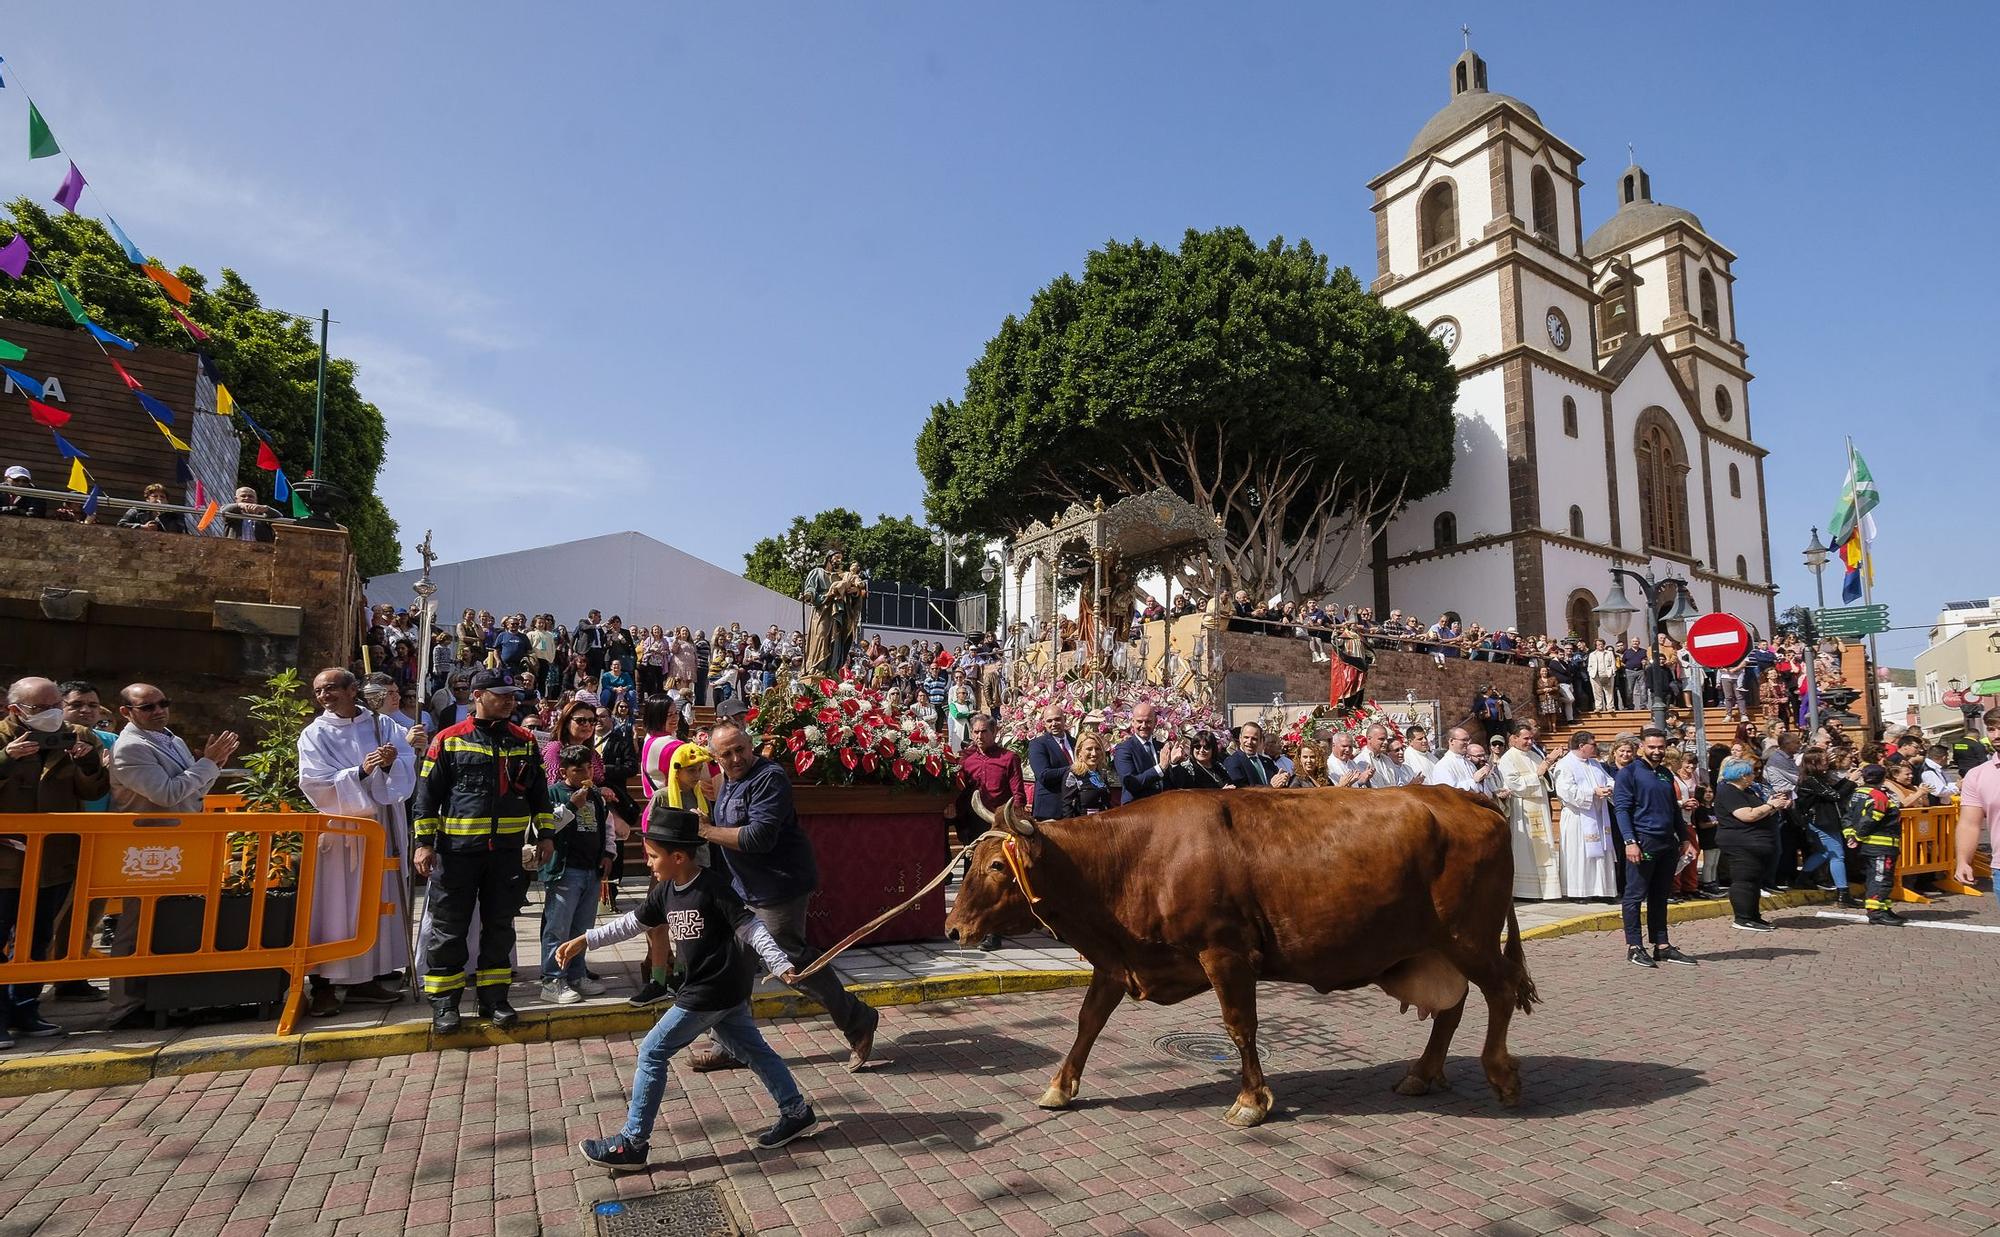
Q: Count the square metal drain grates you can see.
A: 1